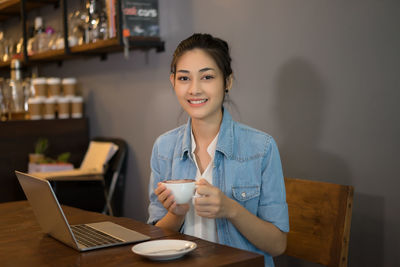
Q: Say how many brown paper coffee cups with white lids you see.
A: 7